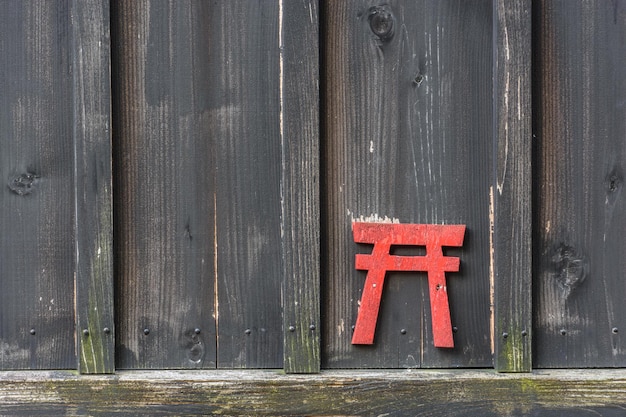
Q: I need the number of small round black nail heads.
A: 15